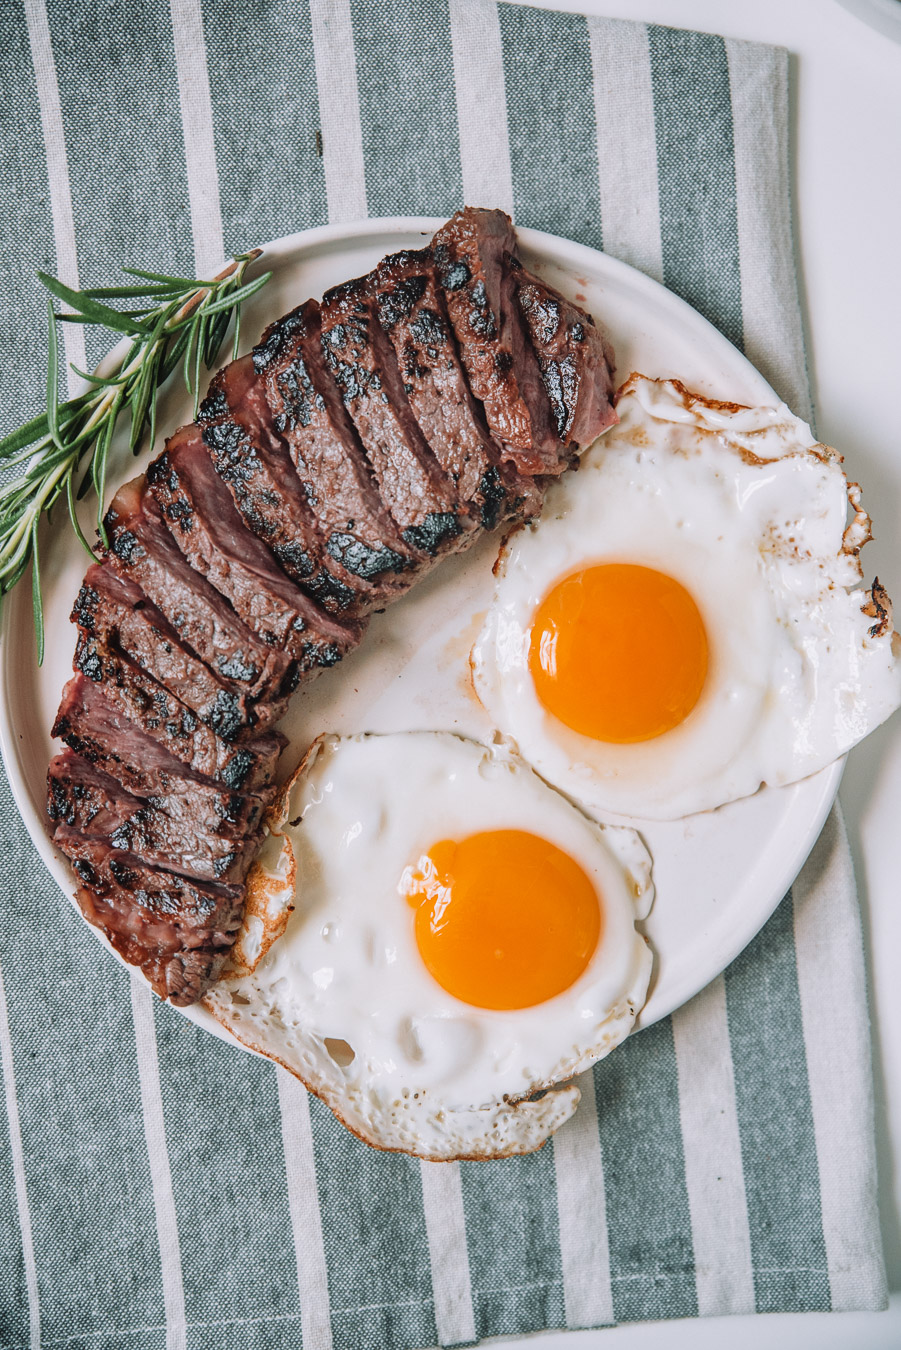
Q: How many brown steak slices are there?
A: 13